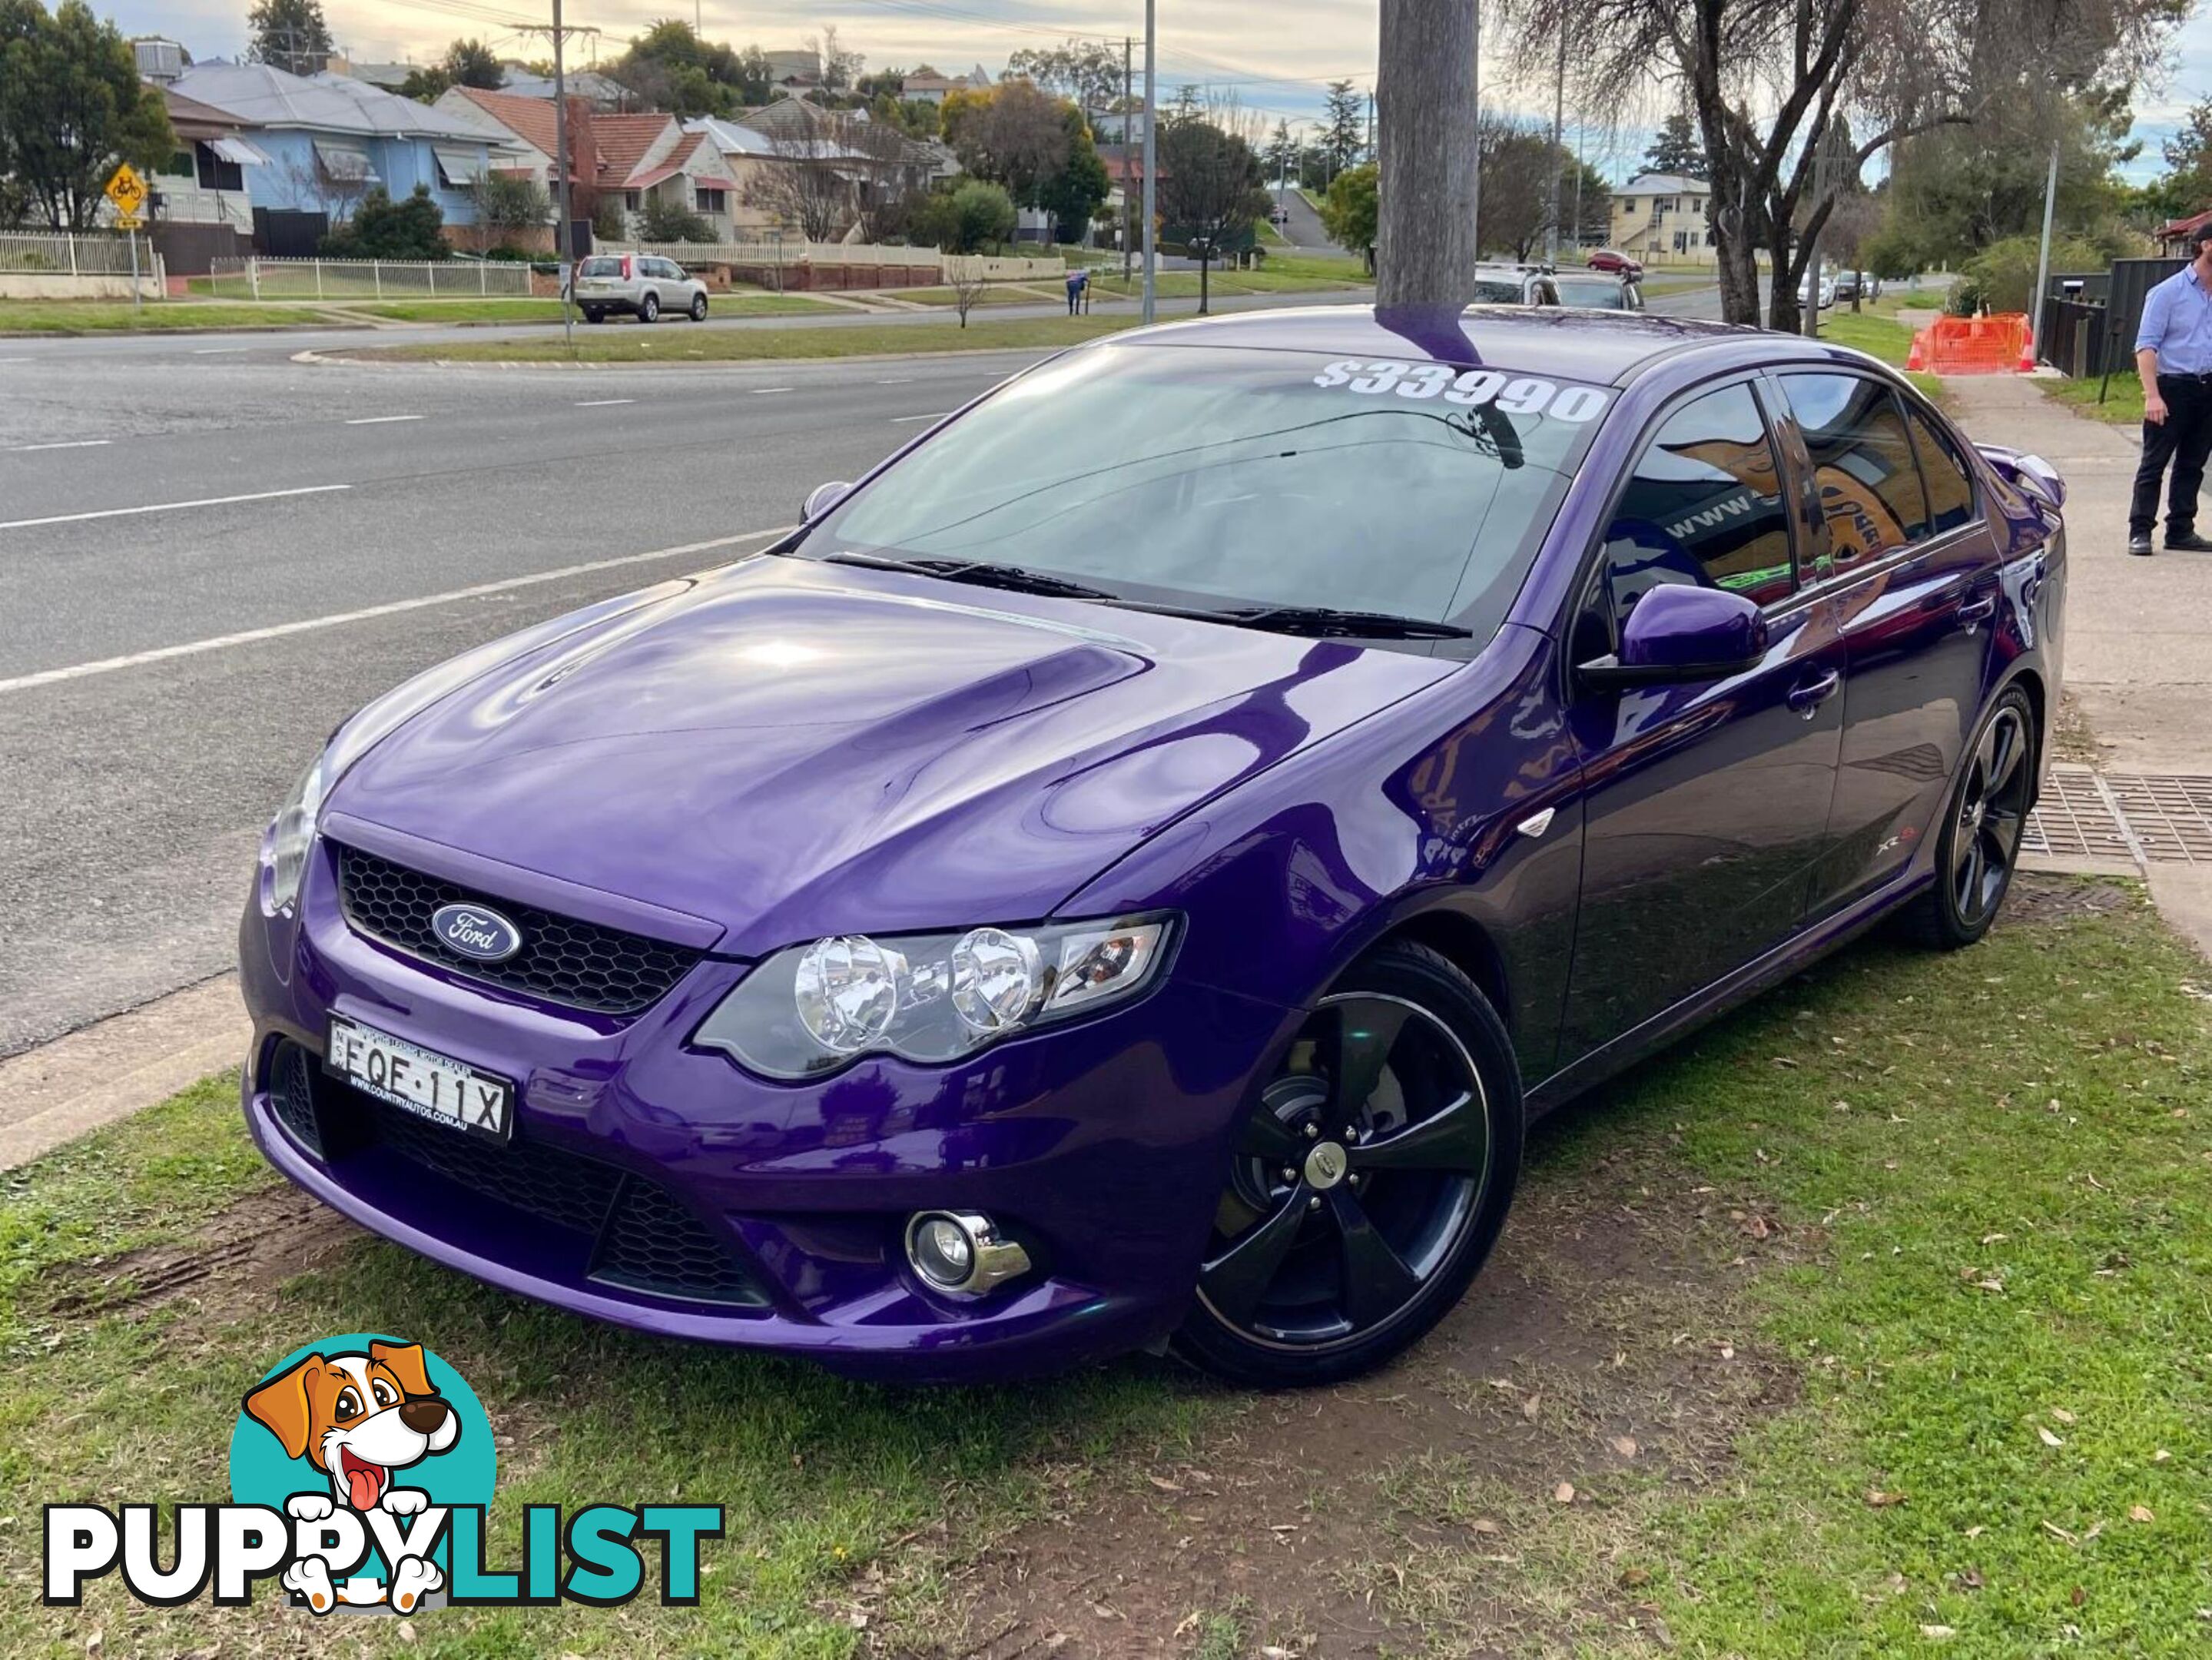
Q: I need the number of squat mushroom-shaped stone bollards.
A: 0